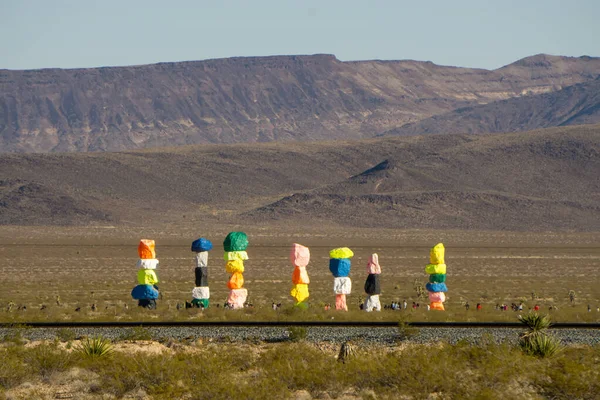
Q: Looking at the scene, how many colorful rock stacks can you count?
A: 7